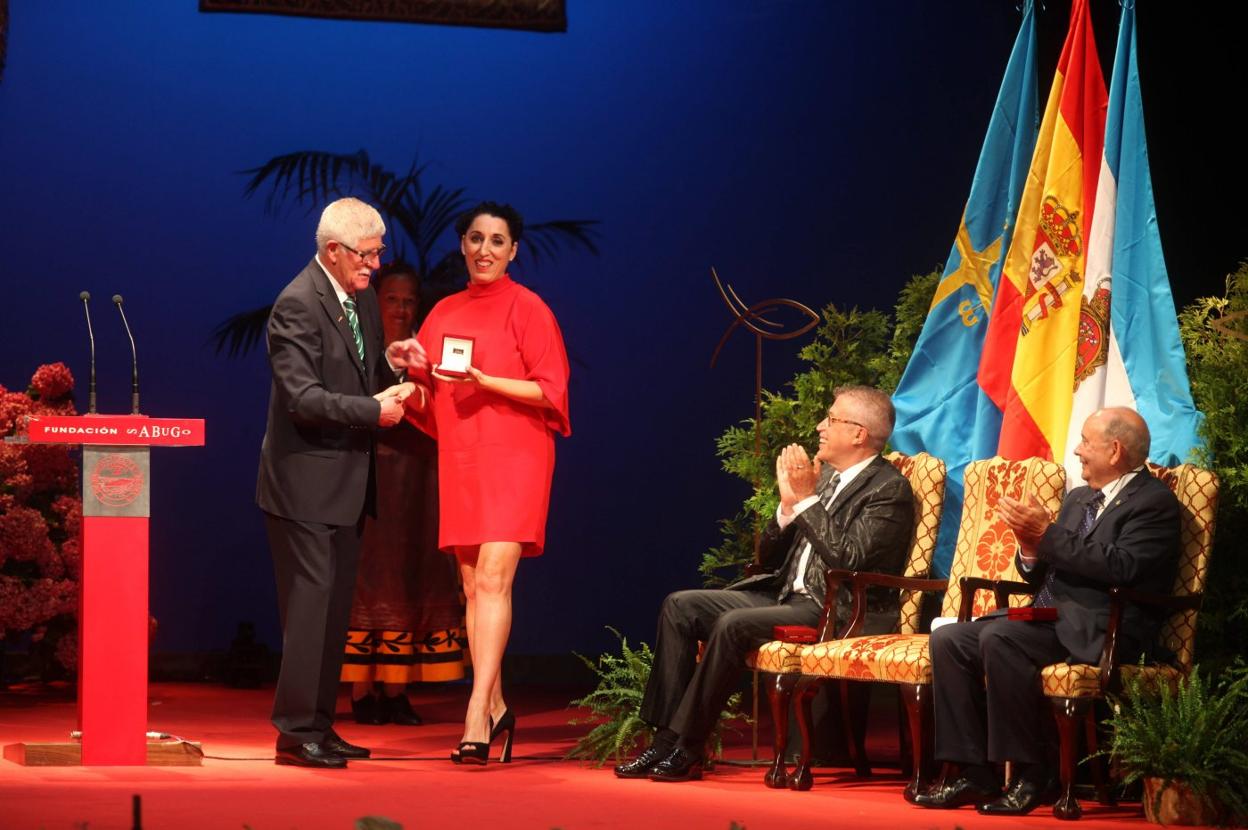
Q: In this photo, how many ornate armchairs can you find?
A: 3